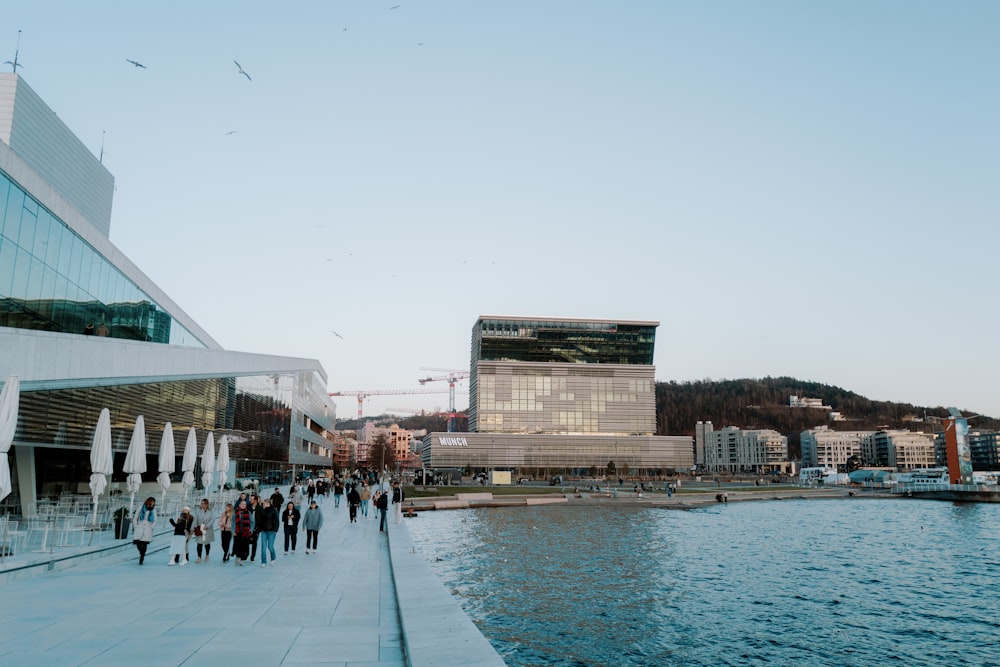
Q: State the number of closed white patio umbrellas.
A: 7